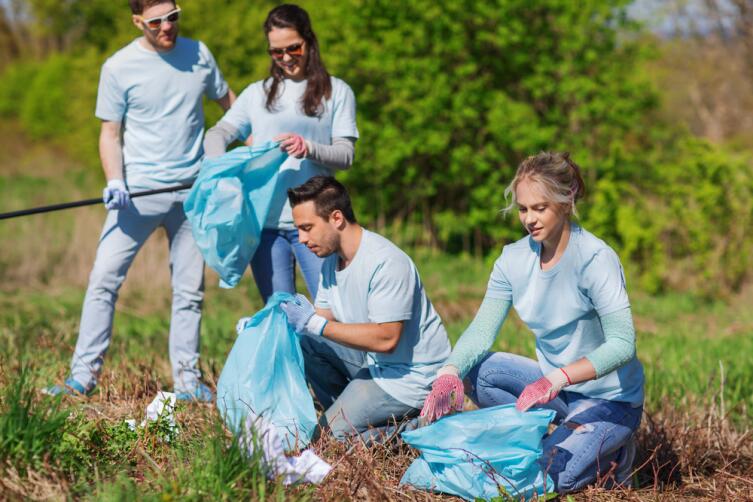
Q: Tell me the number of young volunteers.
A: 4